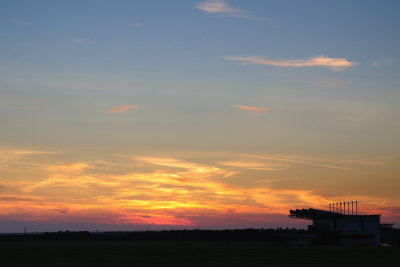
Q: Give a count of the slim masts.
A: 8